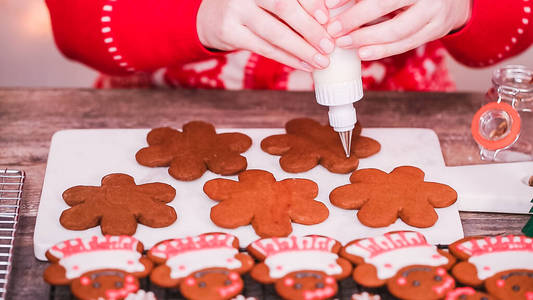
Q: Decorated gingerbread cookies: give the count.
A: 5